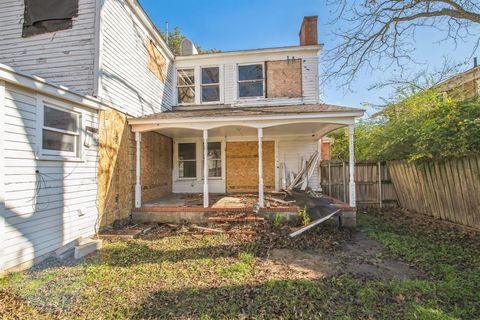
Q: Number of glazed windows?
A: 6